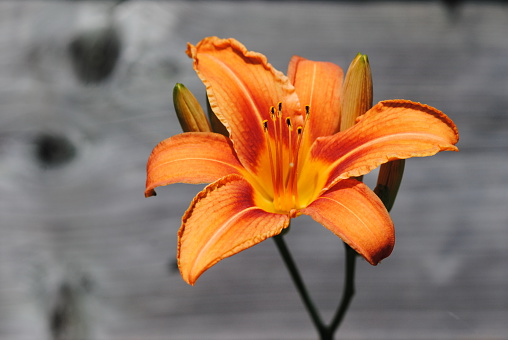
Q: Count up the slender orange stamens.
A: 6